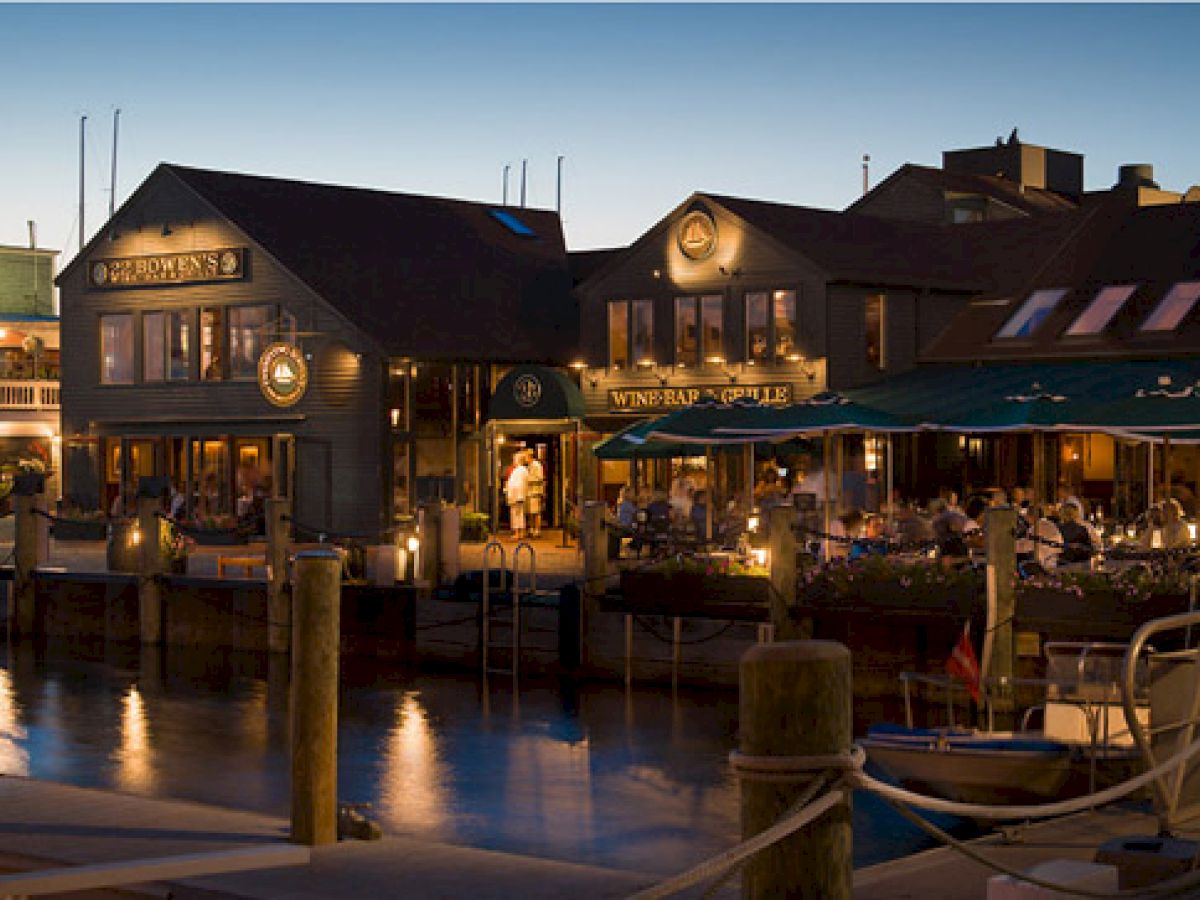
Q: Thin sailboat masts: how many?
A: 5